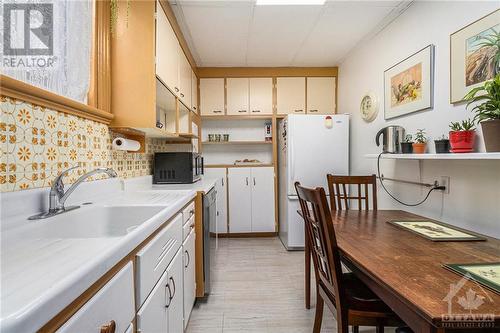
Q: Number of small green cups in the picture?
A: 3